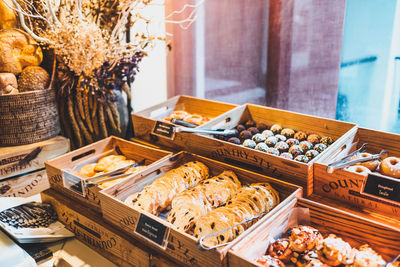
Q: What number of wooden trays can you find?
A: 6